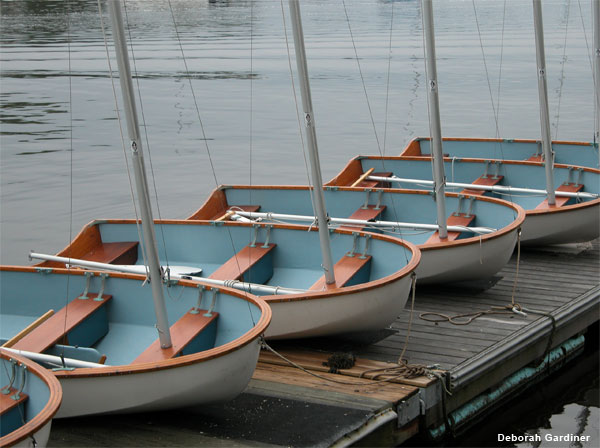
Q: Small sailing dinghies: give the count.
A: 6